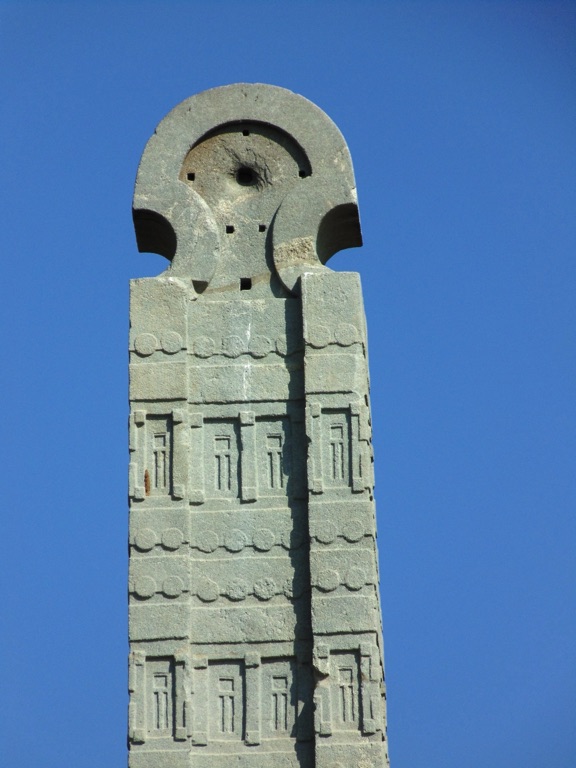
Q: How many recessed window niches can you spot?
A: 8